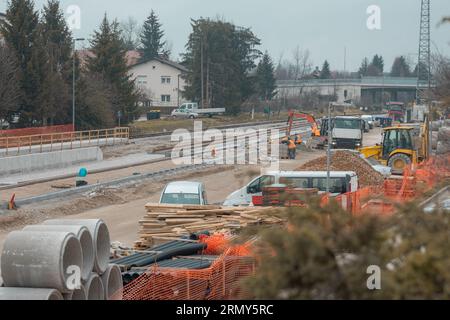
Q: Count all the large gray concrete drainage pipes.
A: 7